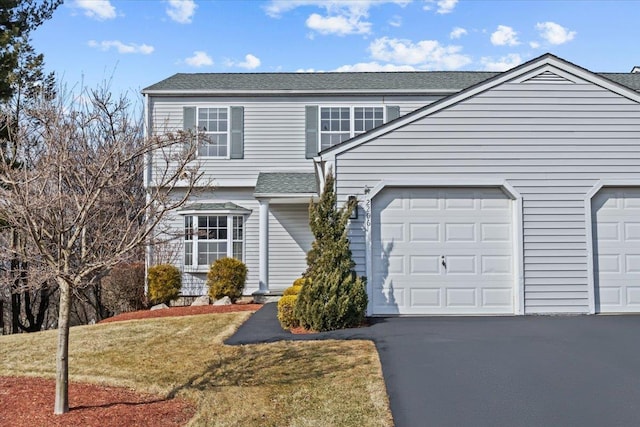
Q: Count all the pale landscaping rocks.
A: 3